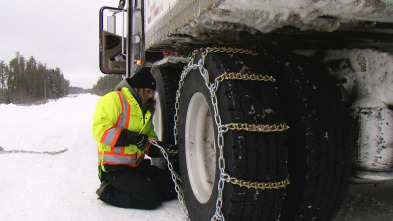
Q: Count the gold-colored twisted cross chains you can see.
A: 4